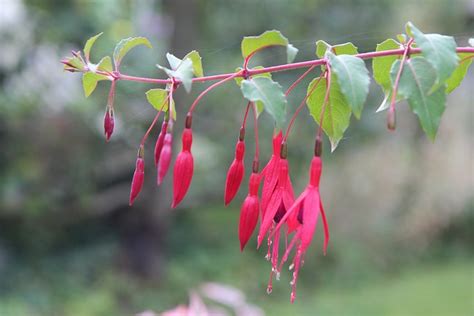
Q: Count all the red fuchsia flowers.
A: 10